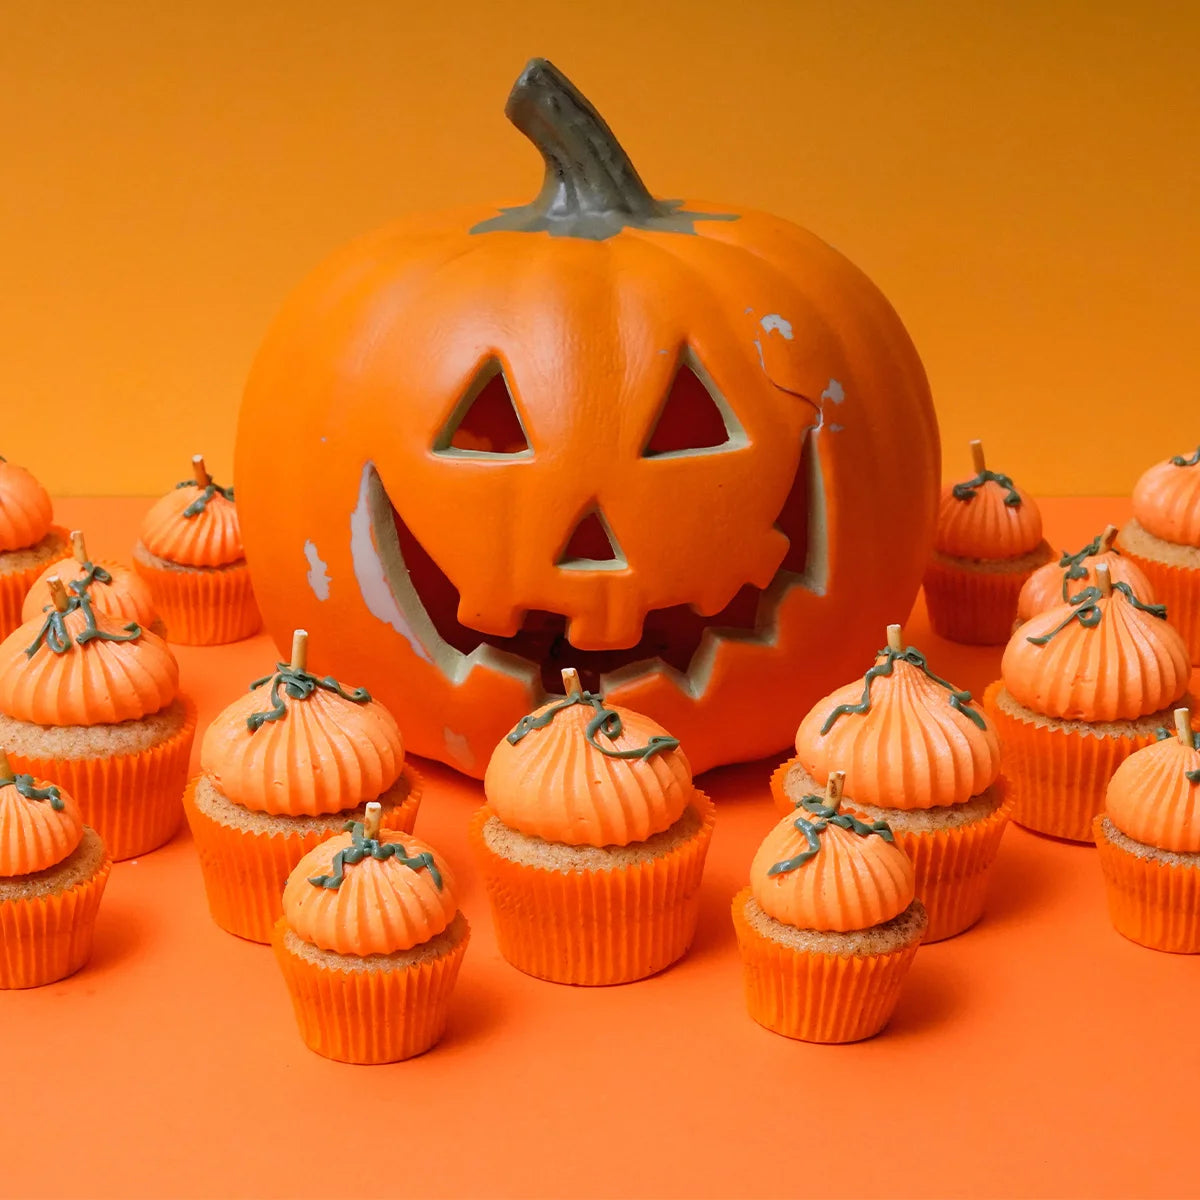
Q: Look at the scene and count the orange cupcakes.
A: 15